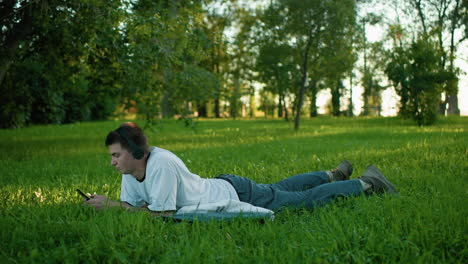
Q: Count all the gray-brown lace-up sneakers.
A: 2